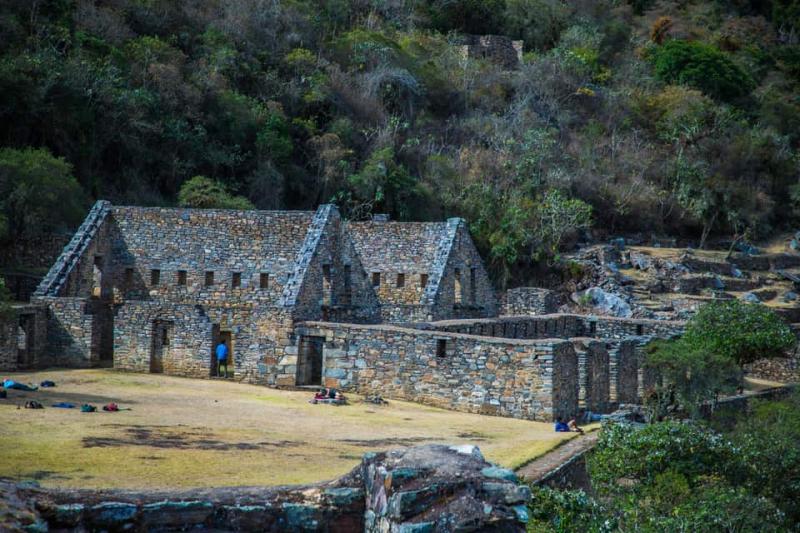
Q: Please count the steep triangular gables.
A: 3